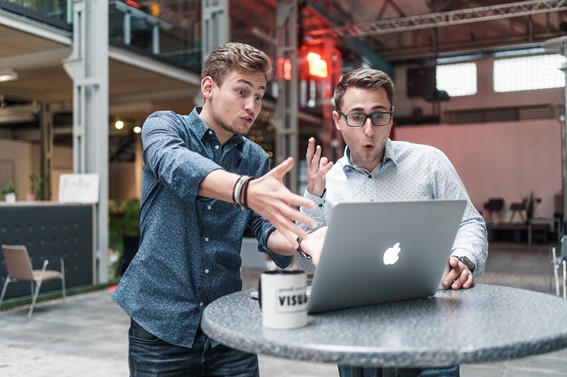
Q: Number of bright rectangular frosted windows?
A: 2